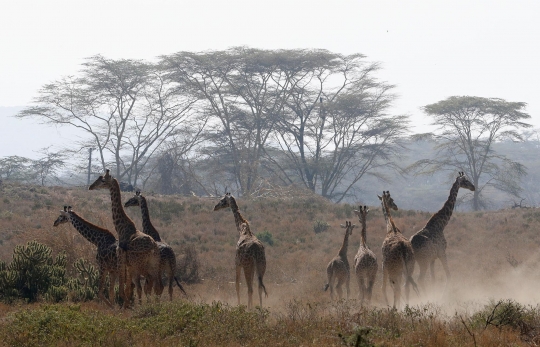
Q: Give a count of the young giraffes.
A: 2